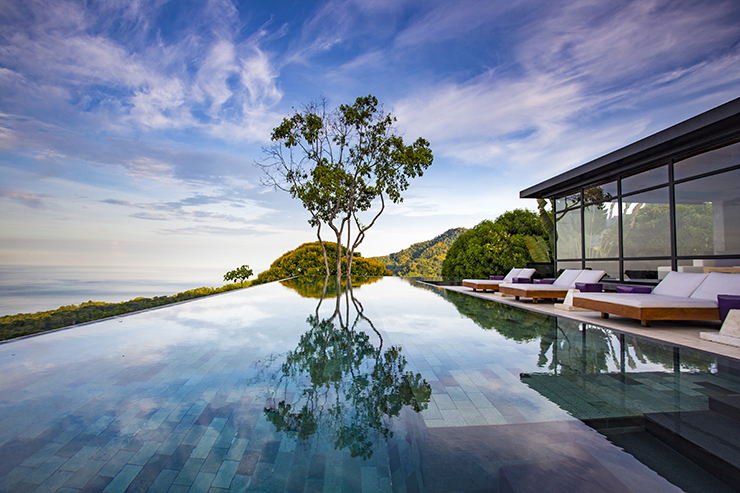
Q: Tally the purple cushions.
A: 6